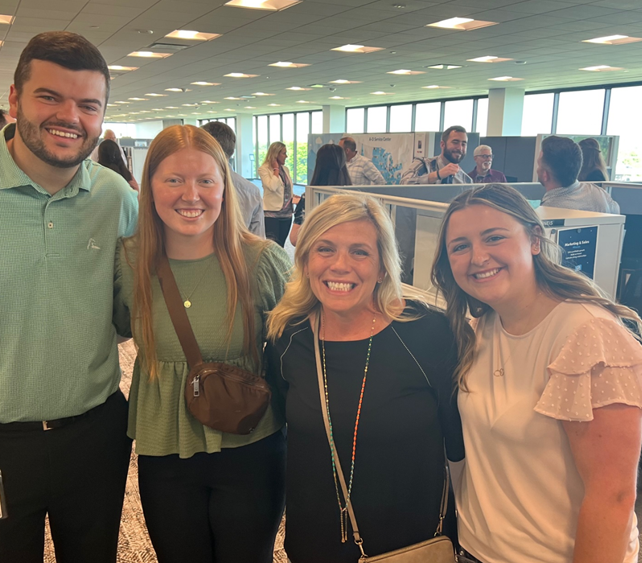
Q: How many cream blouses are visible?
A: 1